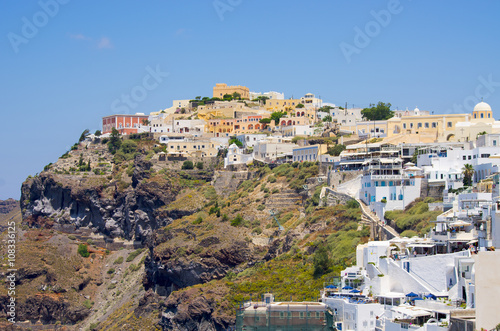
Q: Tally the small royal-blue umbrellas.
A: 6